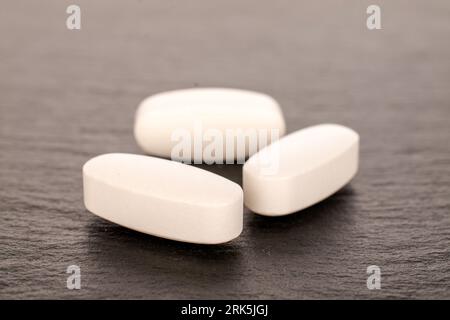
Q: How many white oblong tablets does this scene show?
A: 3